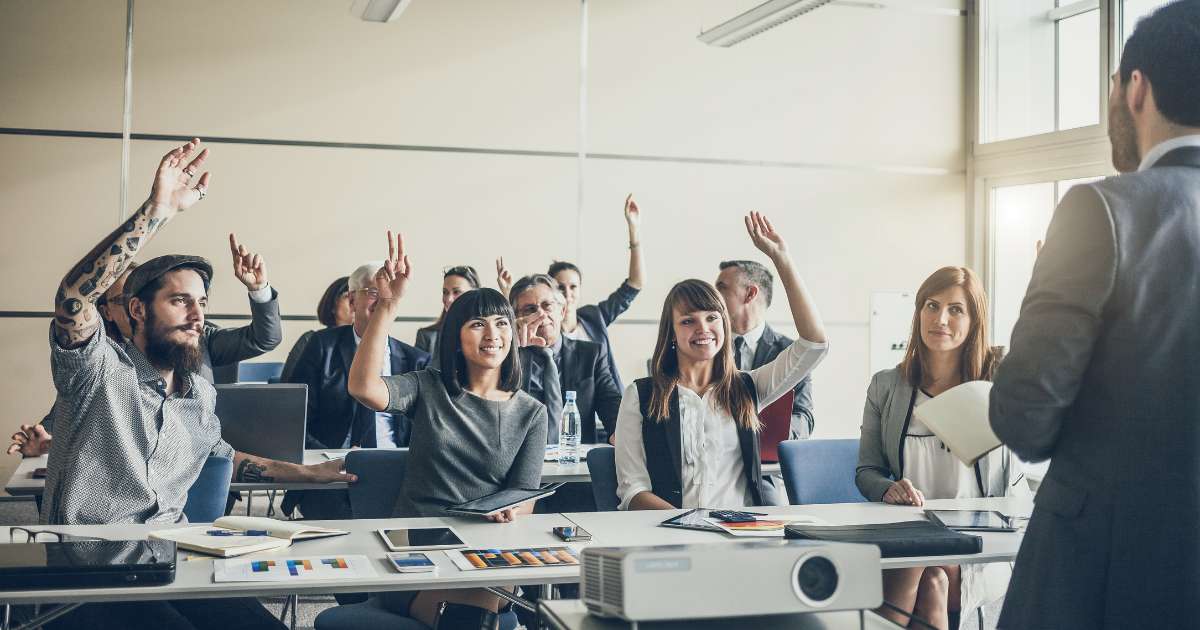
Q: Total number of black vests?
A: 1